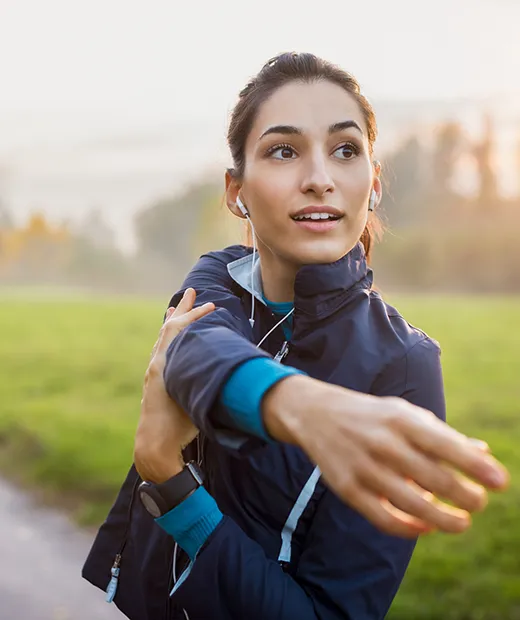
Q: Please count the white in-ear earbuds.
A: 2